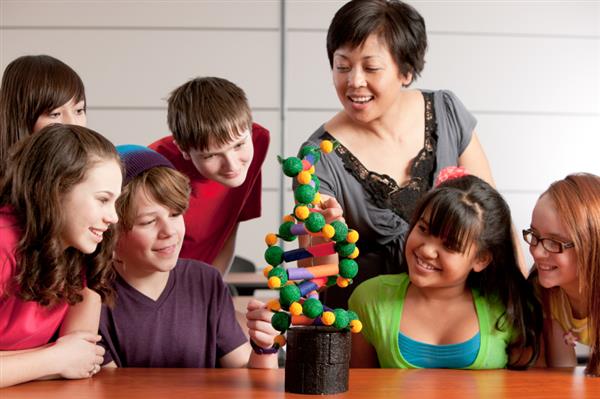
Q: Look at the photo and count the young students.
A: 6